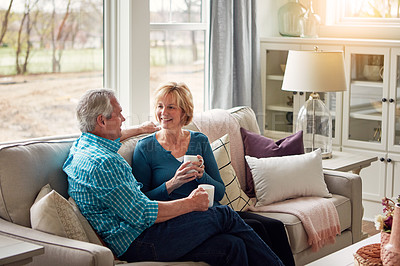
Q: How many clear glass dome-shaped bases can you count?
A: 1